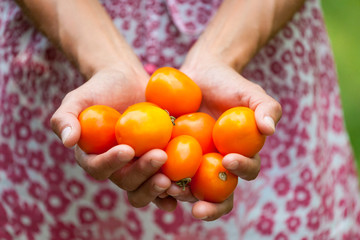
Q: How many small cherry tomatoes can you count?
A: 7